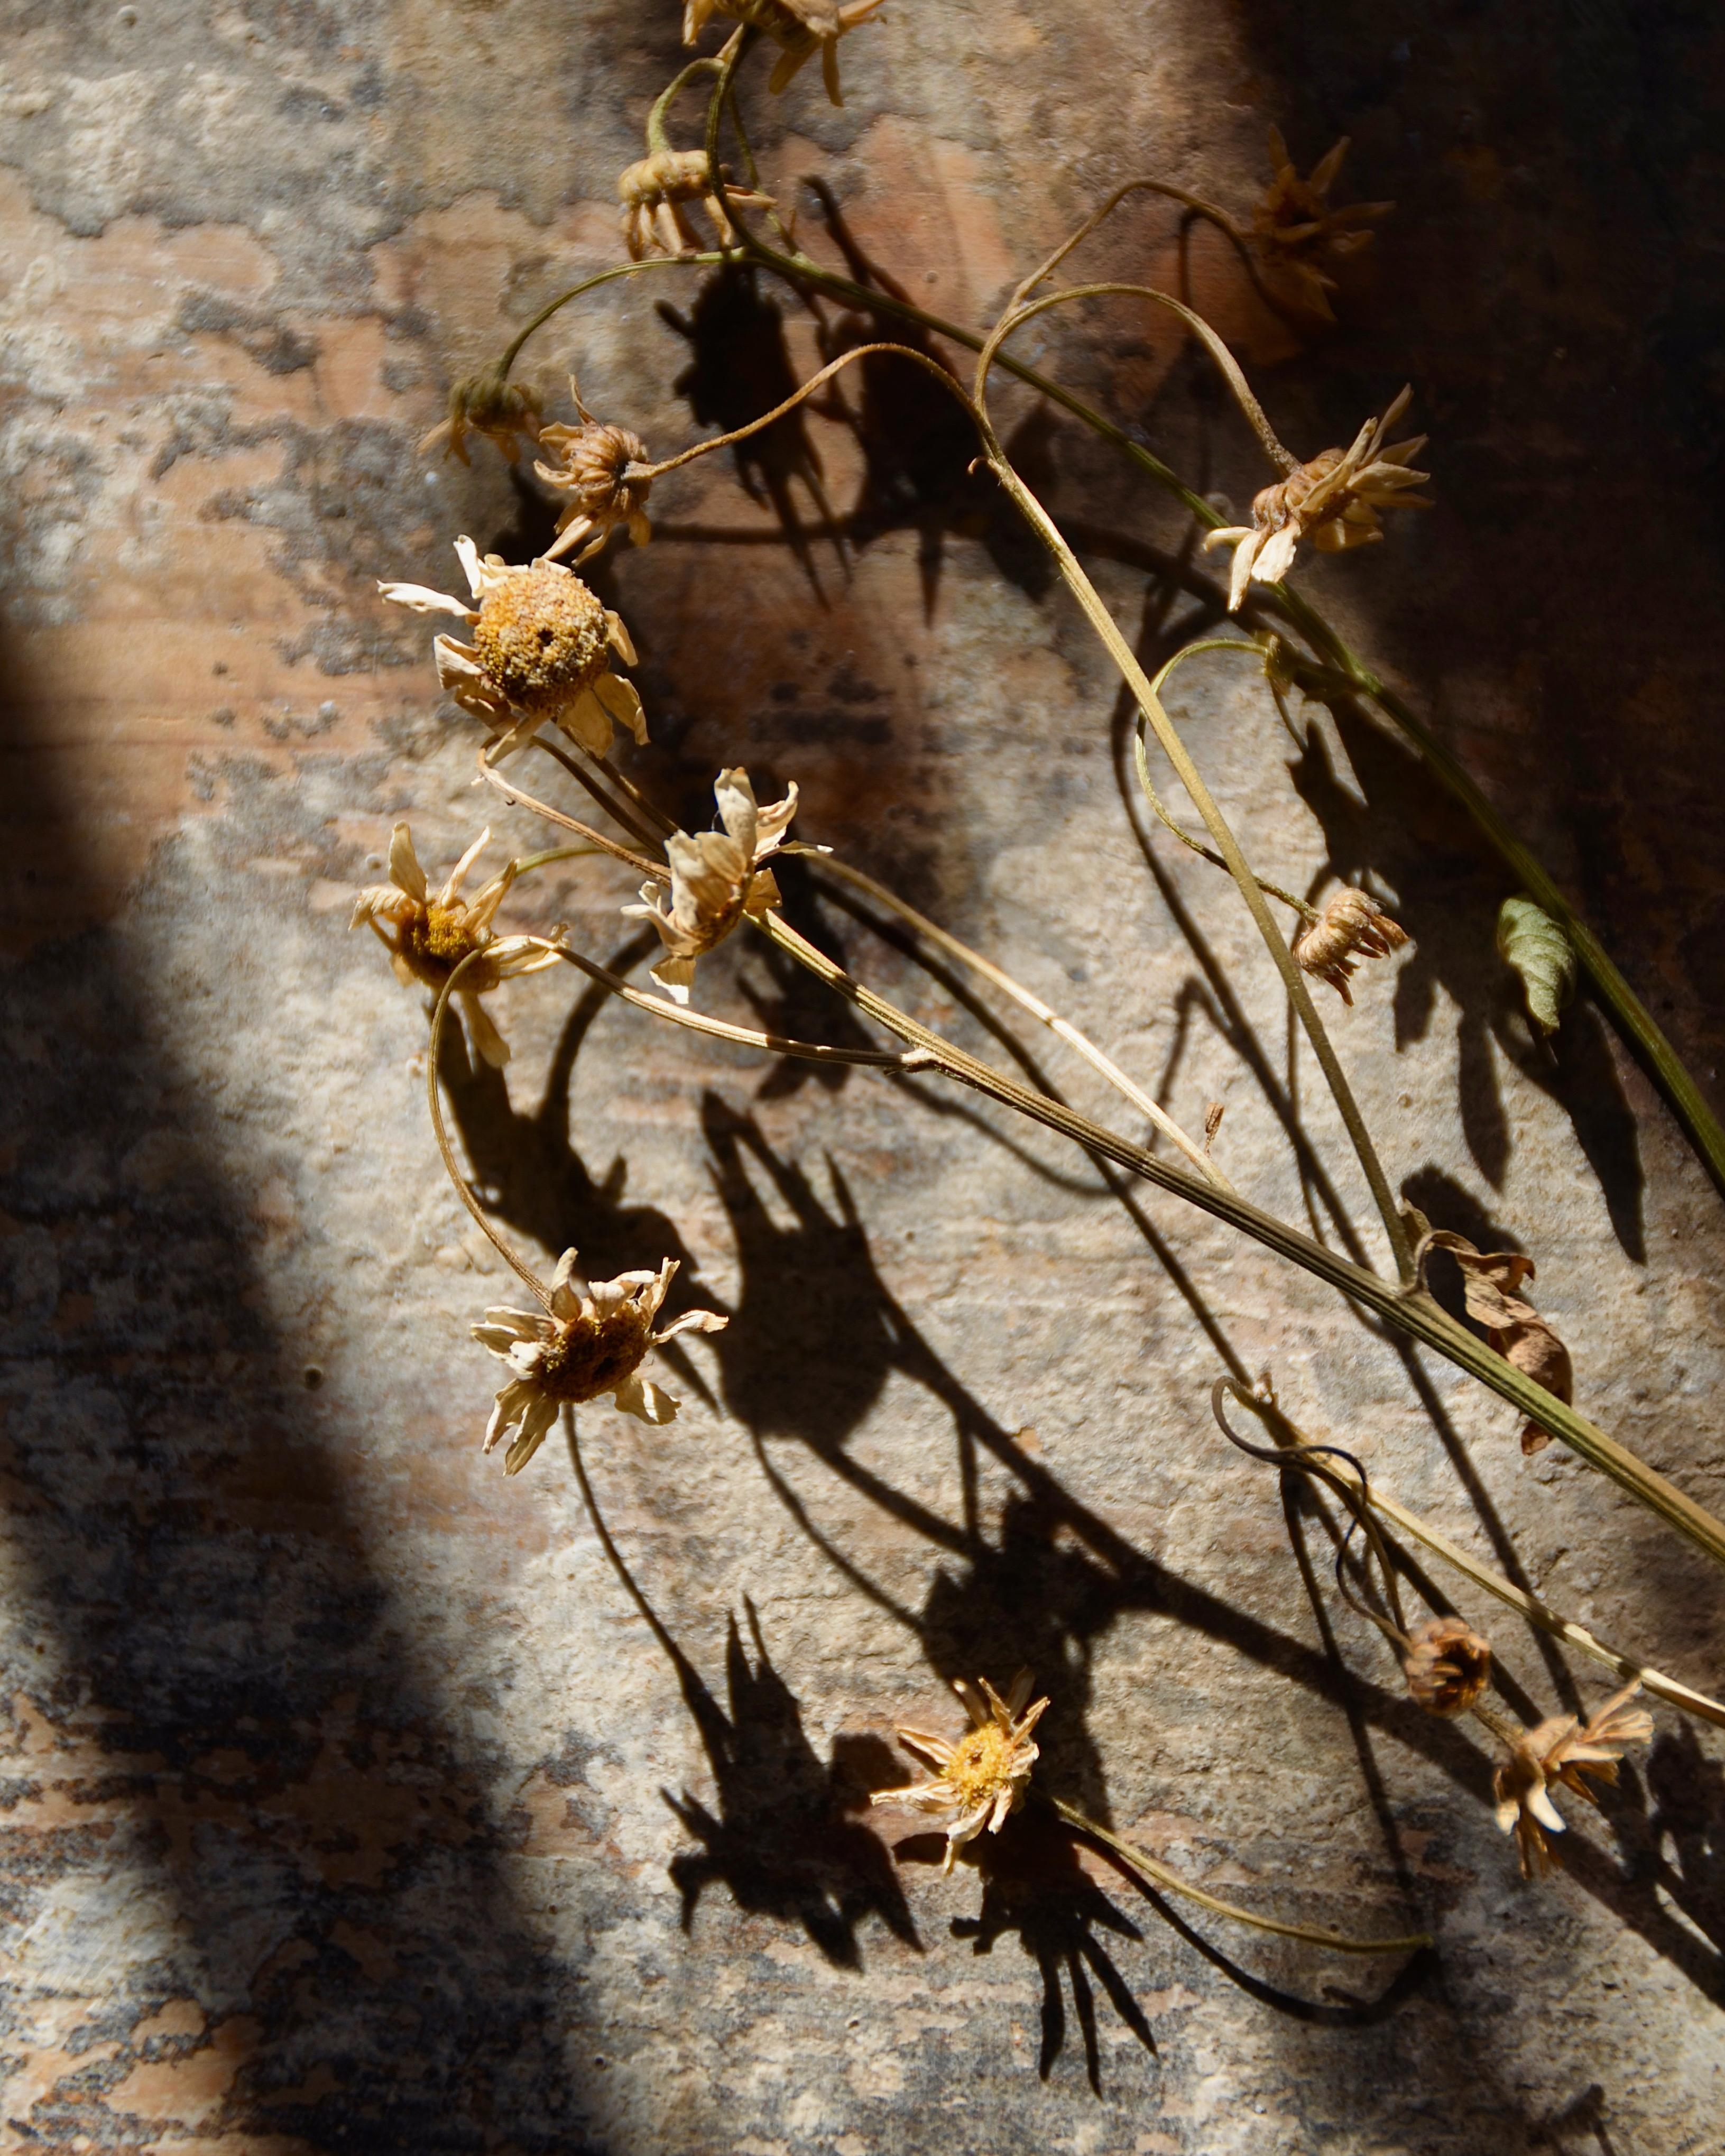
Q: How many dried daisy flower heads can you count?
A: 14